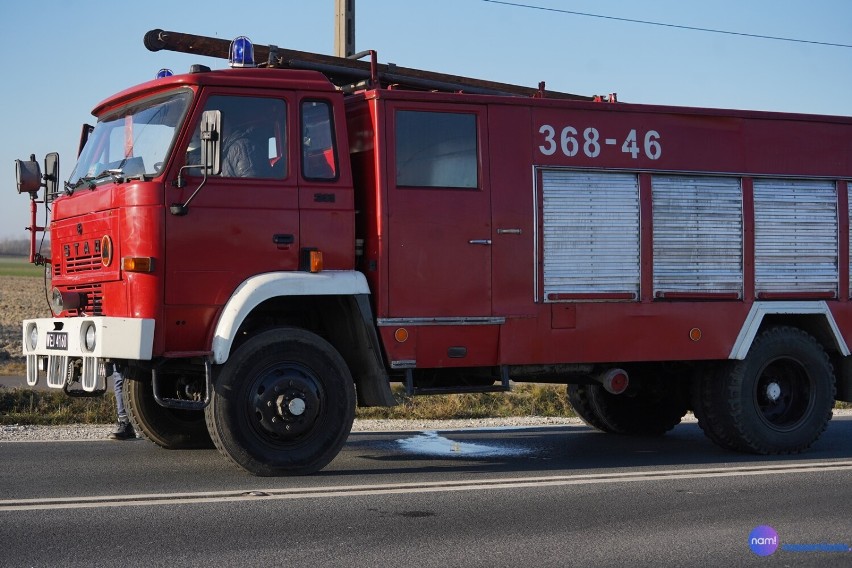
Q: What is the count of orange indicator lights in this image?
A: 4